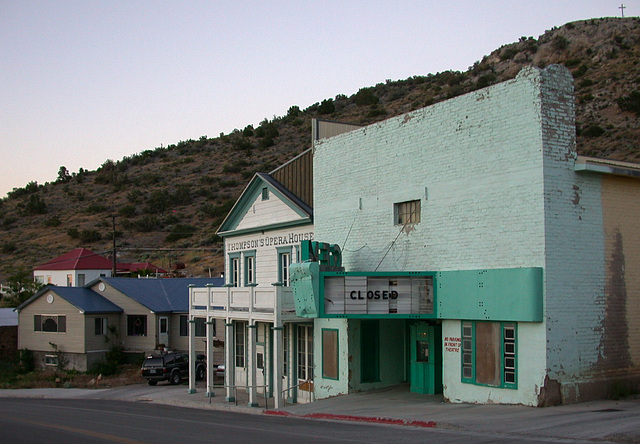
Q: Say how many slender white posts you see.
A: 5